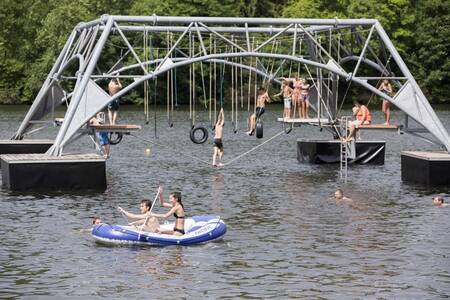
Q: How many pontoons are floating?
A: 4